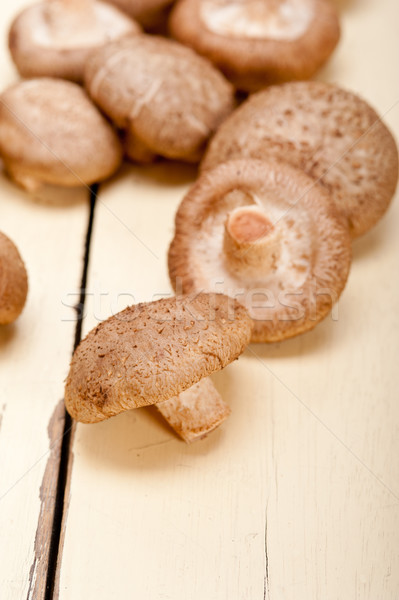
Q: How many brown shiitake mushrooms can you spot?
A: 9